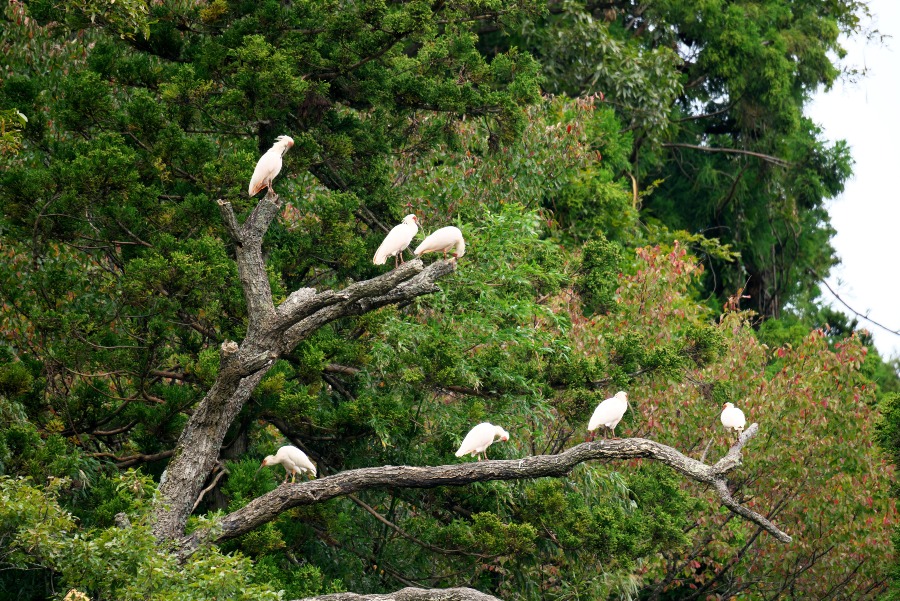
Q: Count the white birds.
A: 7